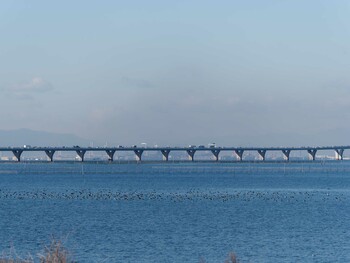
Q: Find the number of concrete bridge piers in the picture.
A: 13